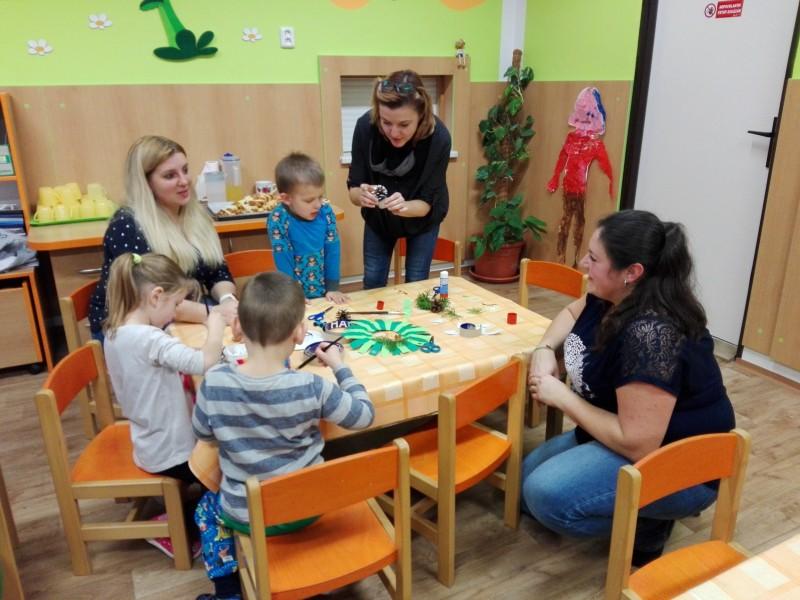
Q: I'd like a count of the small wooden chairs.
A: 8